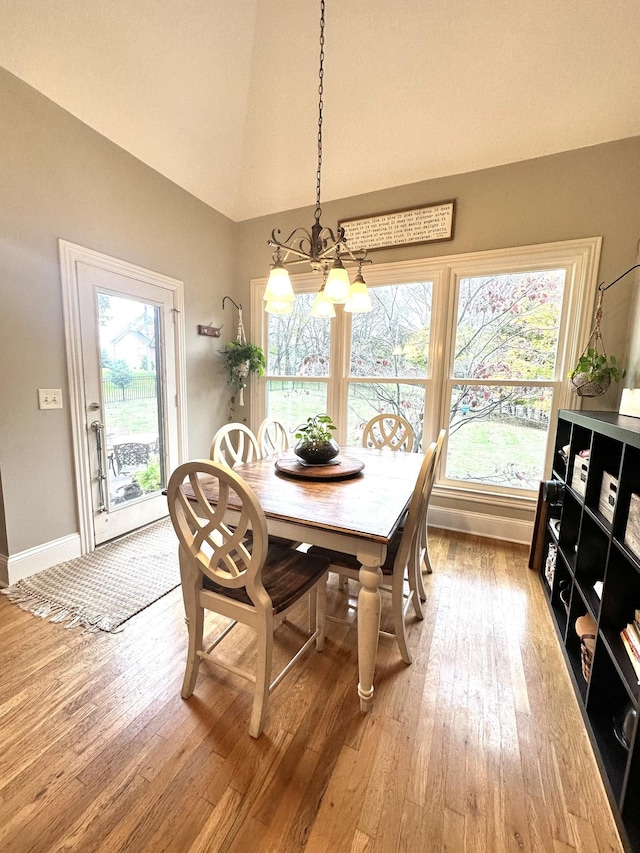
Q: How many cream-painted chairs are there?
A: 6